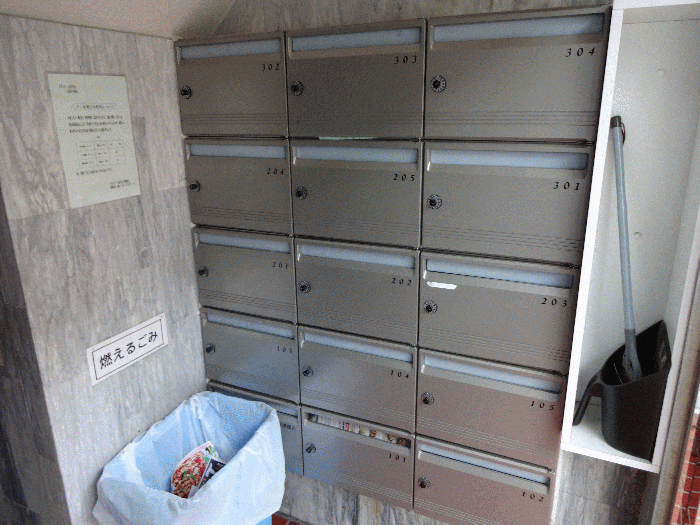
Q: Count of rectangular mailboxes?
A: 15